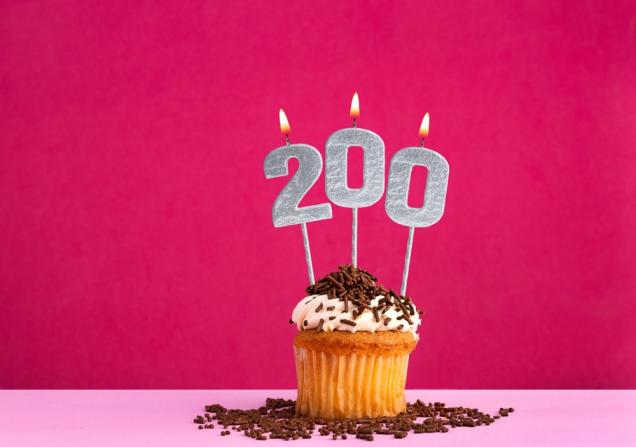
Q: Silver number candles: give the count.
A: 3